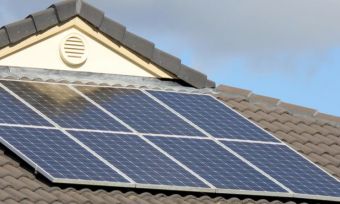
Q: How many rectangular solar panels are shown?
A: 8